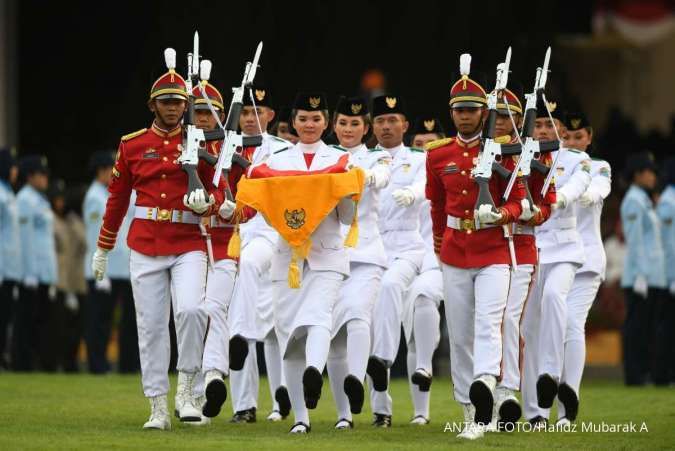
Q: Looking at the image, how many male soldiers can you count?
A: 7